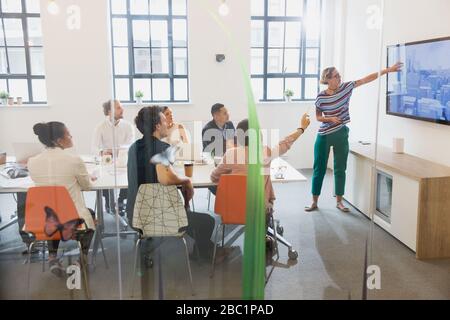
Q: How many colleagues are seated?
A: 6